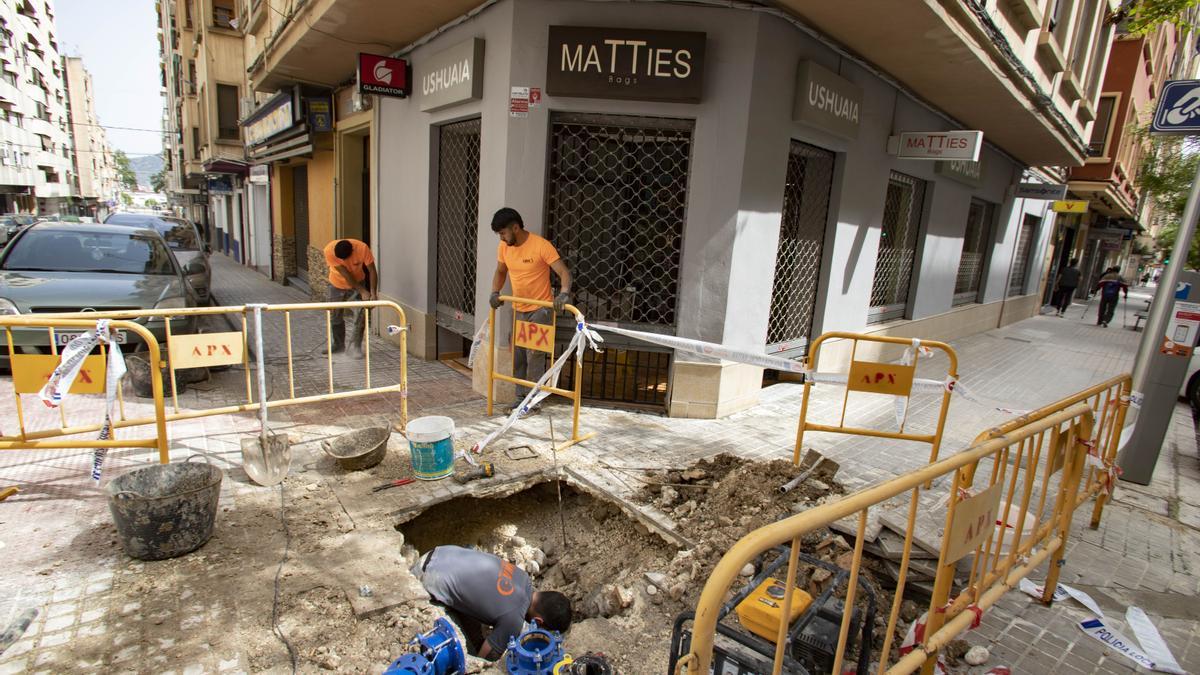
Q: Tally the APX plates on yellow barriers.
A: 5